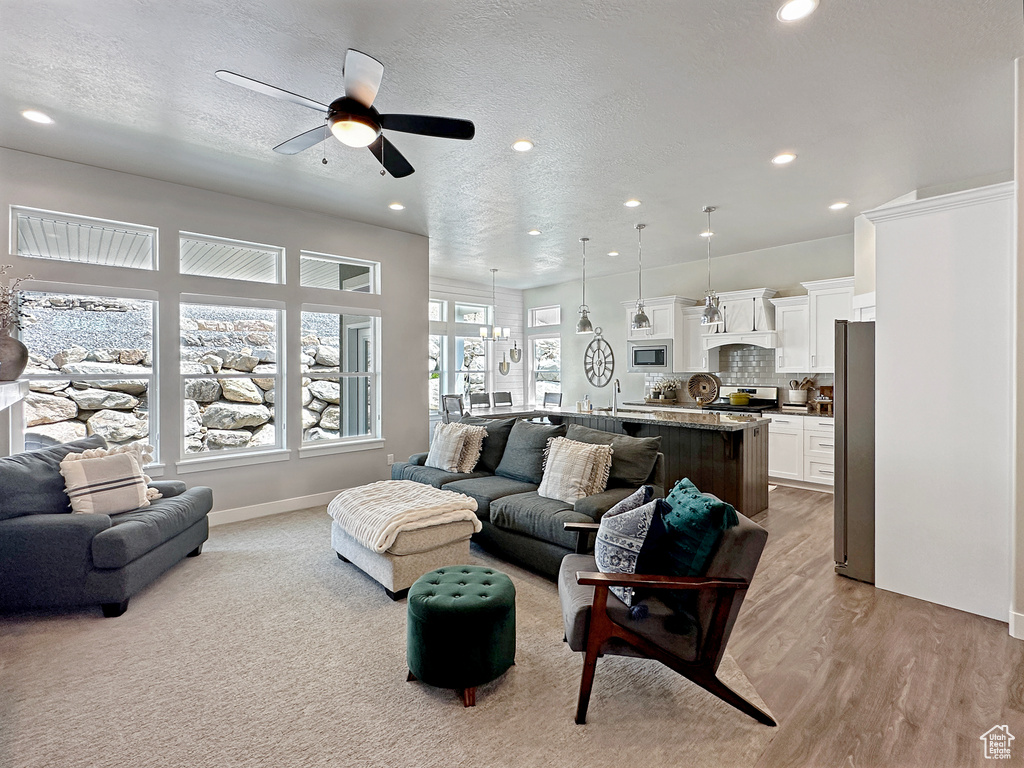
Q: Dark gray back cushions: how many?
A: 4